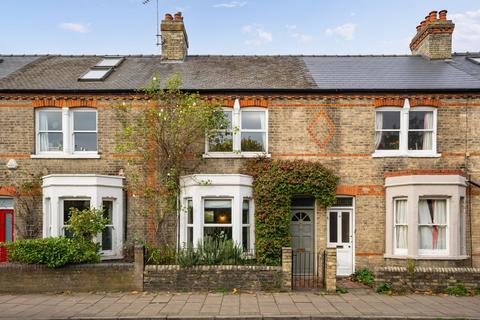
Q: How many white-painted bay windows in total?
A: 2